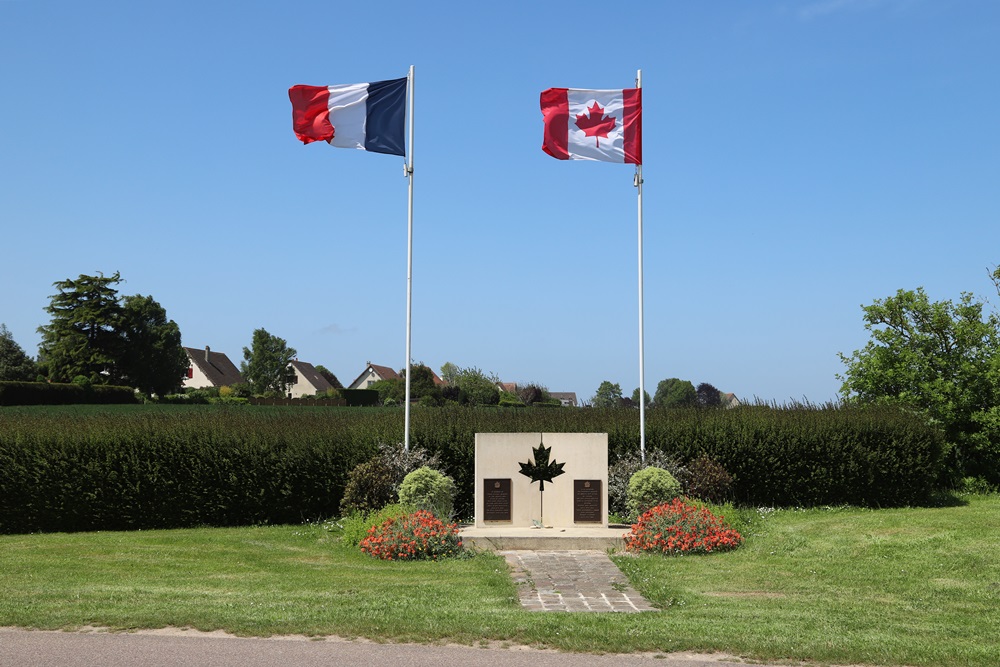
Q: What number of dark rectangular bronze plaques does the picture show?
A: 2